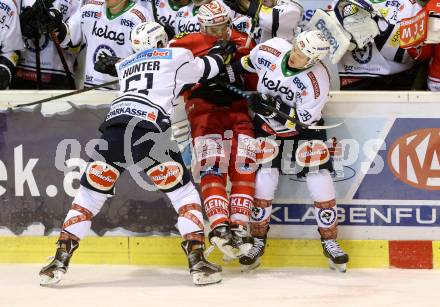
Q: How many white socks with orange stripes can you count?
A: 4